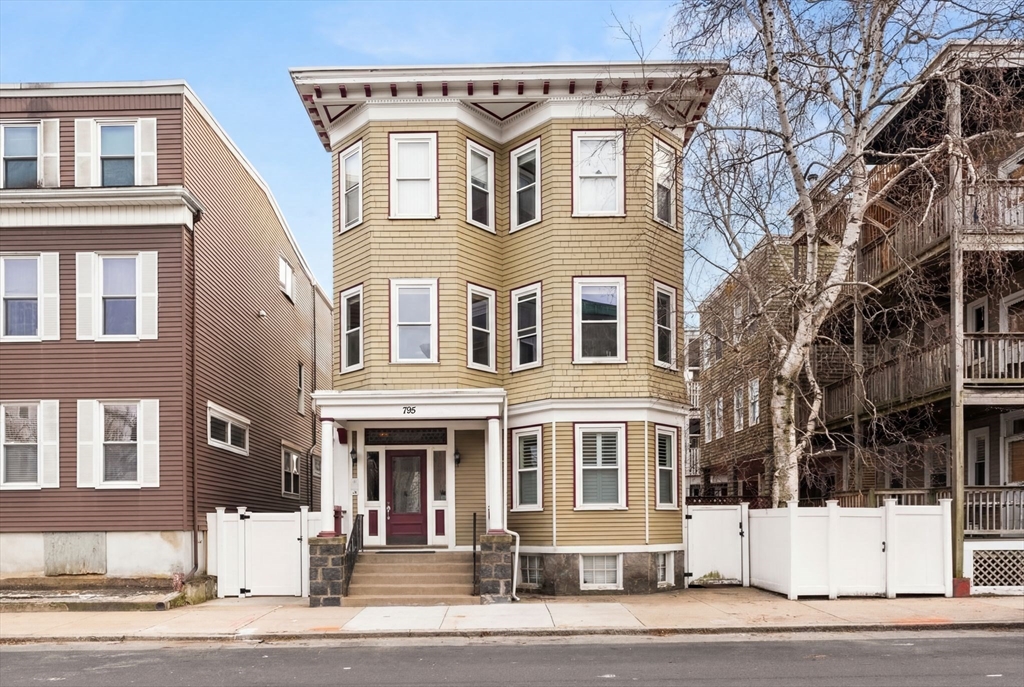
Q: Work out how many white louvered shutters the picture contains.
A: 9